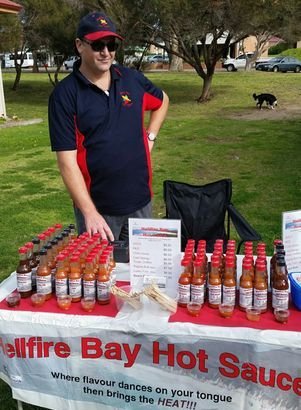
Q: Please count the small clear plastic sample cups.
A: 8